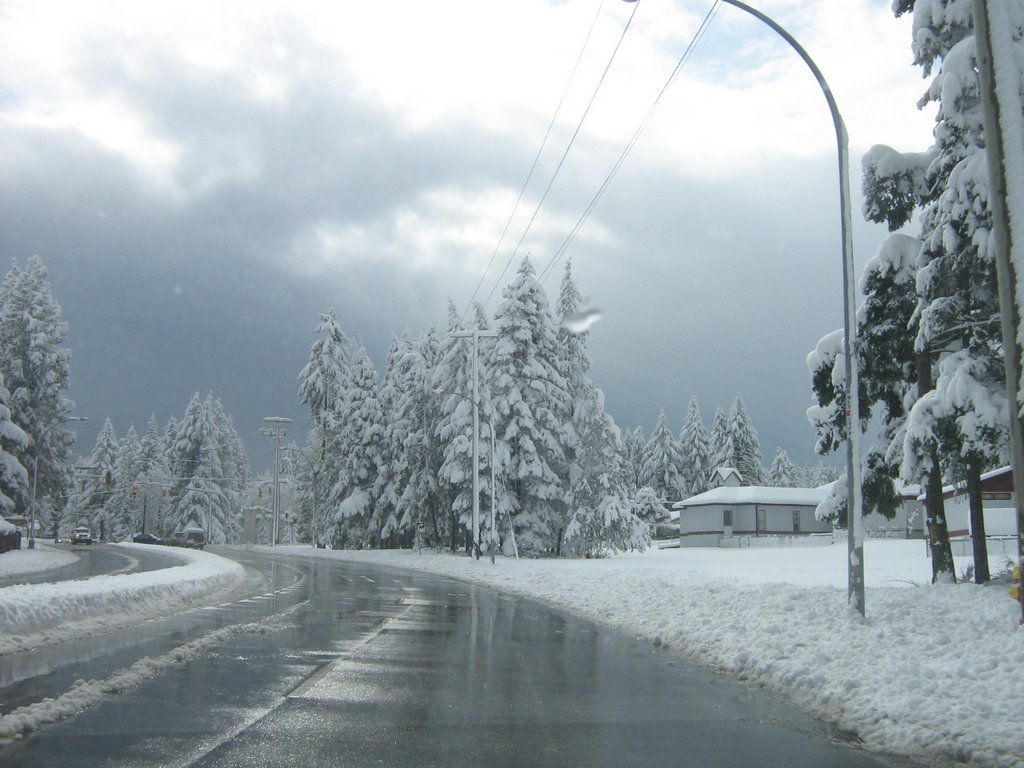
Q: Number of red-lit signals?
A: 2